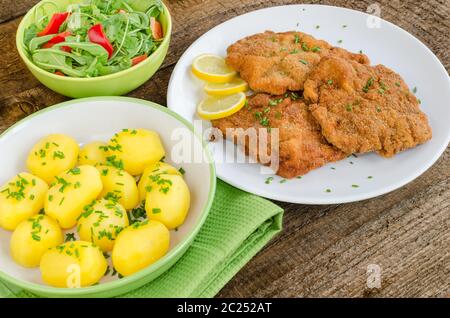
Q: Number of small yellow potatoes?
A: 12